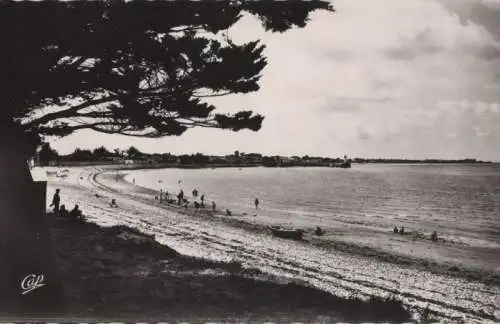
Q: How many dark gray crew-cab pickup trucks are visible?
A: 0